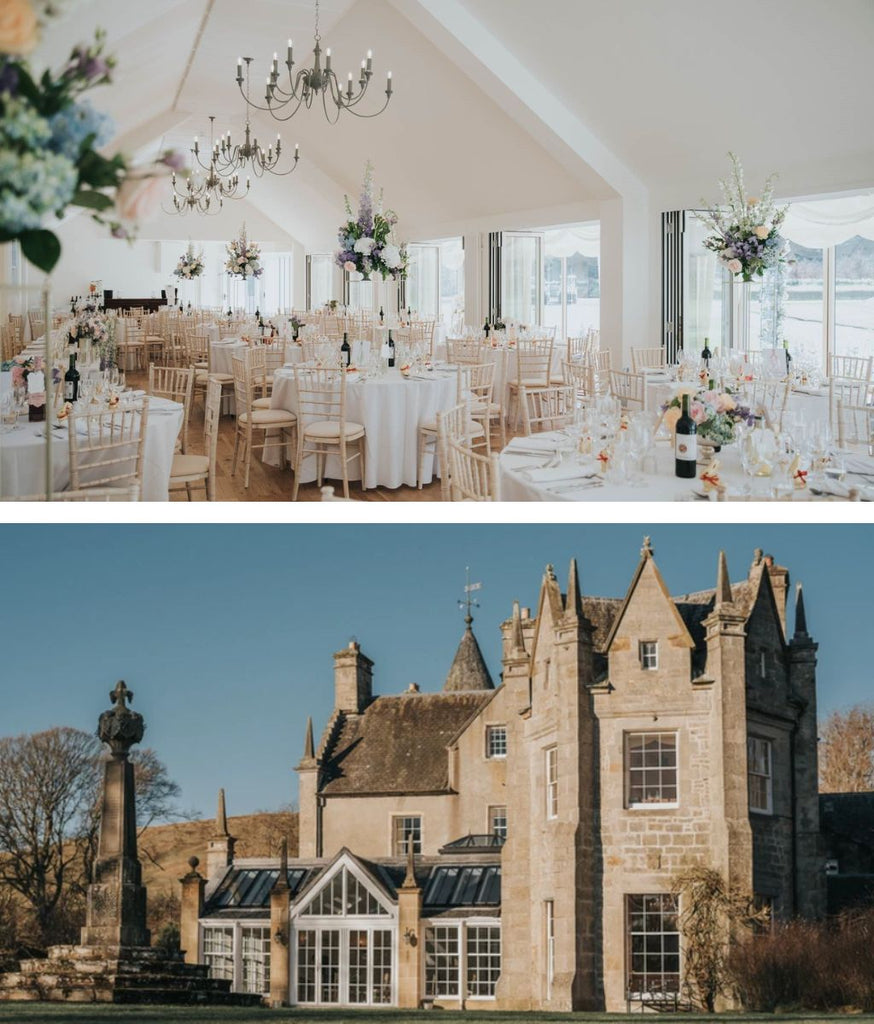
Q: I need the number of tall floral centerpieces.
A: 5